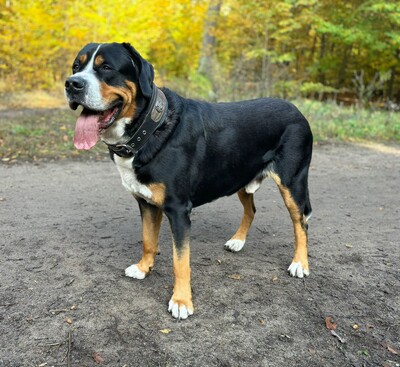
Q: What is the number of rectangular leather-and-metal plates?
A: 1